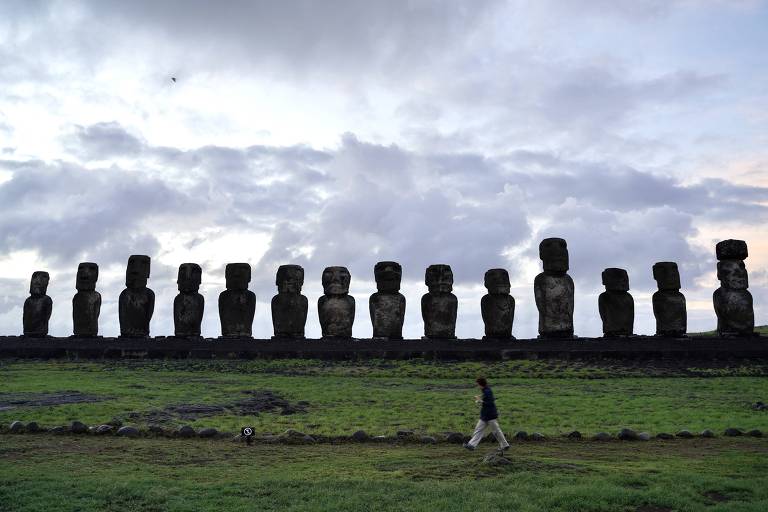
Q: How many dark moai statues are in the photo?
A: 14